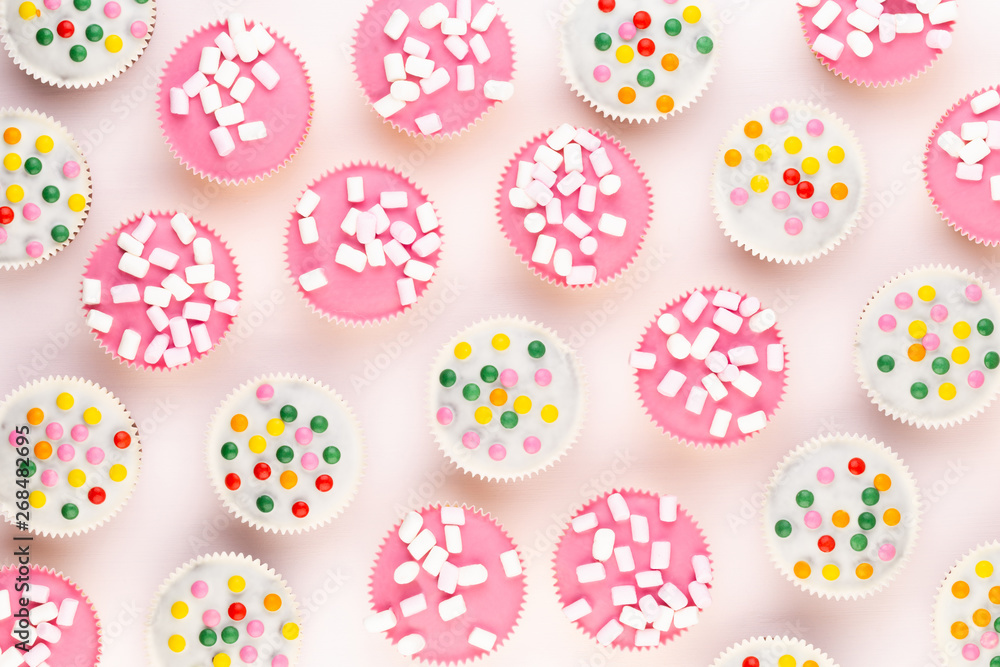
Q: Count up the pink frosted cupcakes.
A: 11